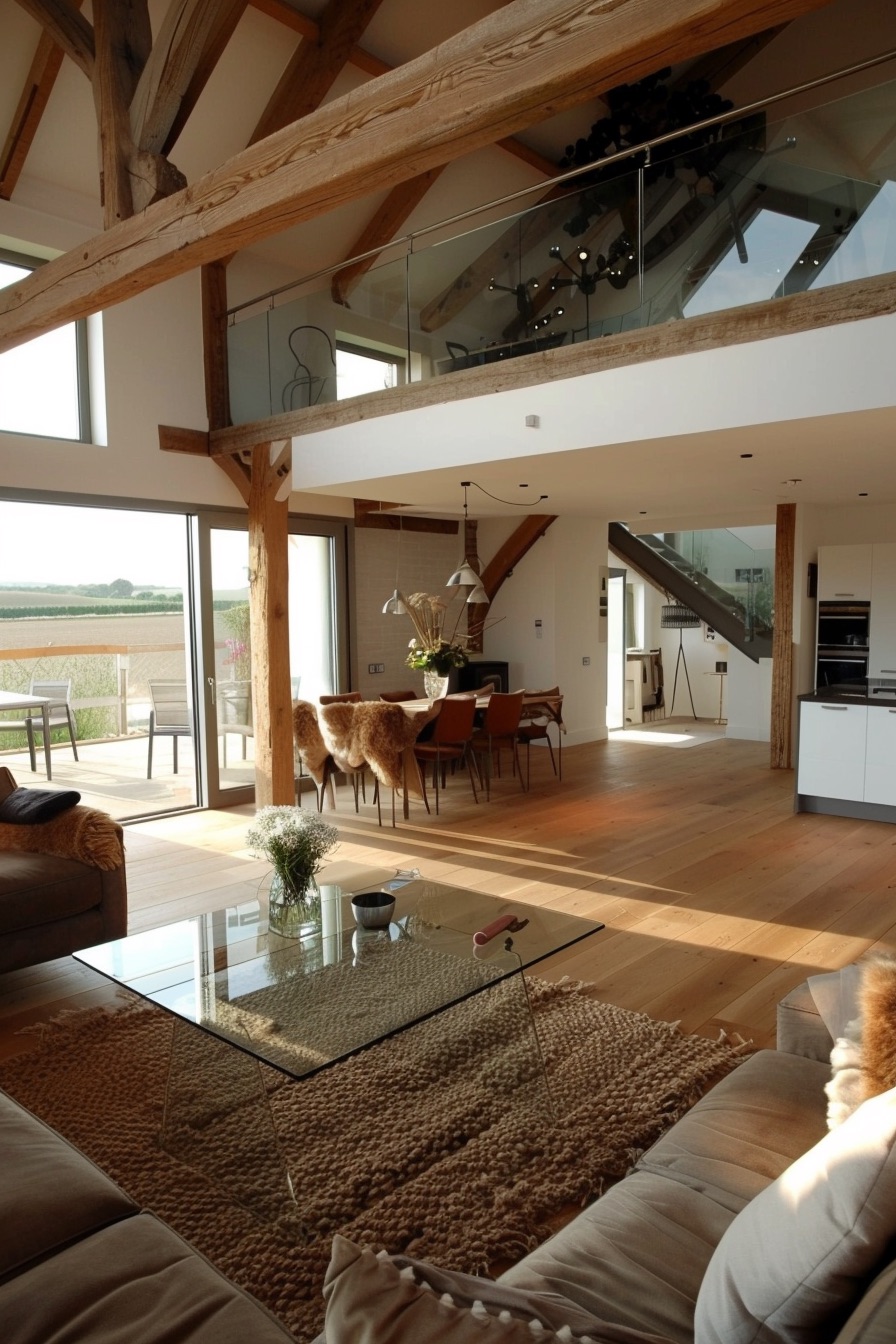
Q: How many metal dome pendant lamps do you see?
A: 3